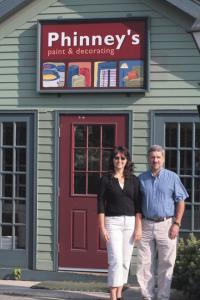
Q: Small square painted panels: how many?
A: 4